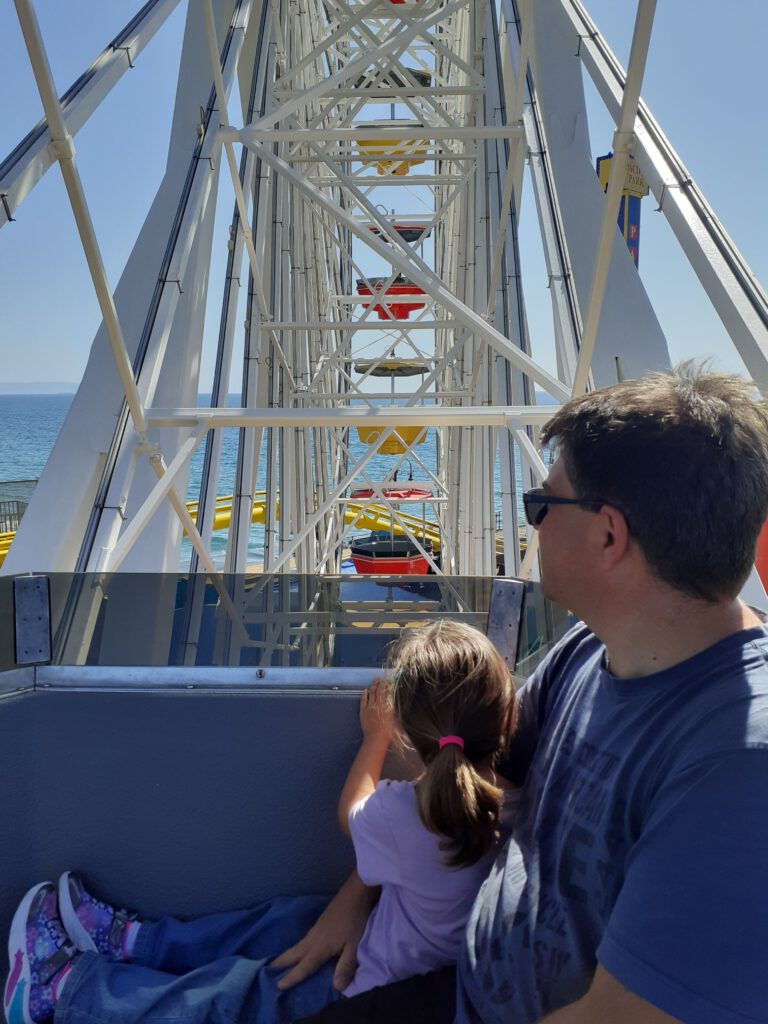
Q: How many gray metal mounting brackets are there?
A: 2